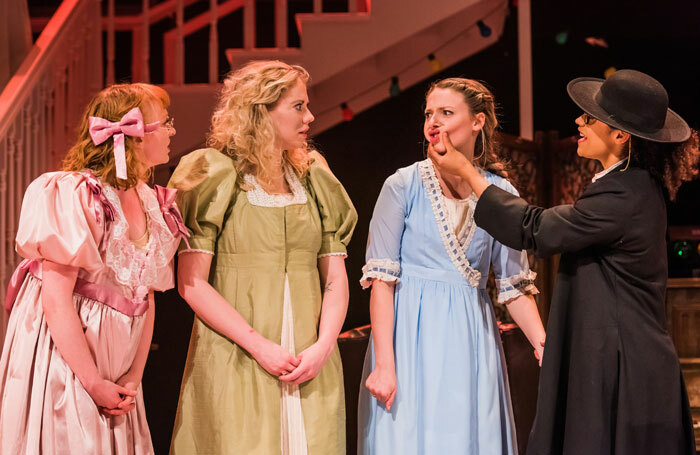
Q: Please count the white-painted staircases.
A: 1